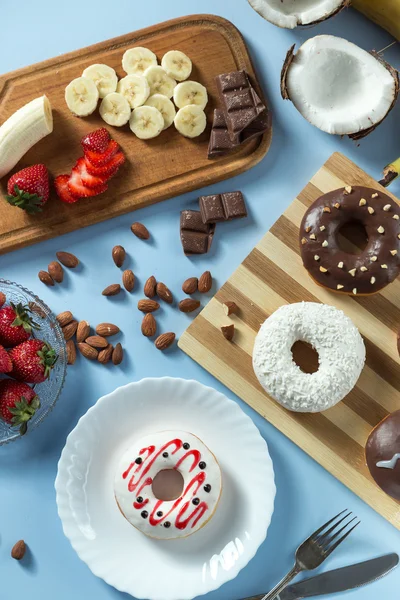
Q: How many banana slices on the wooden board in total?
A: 11